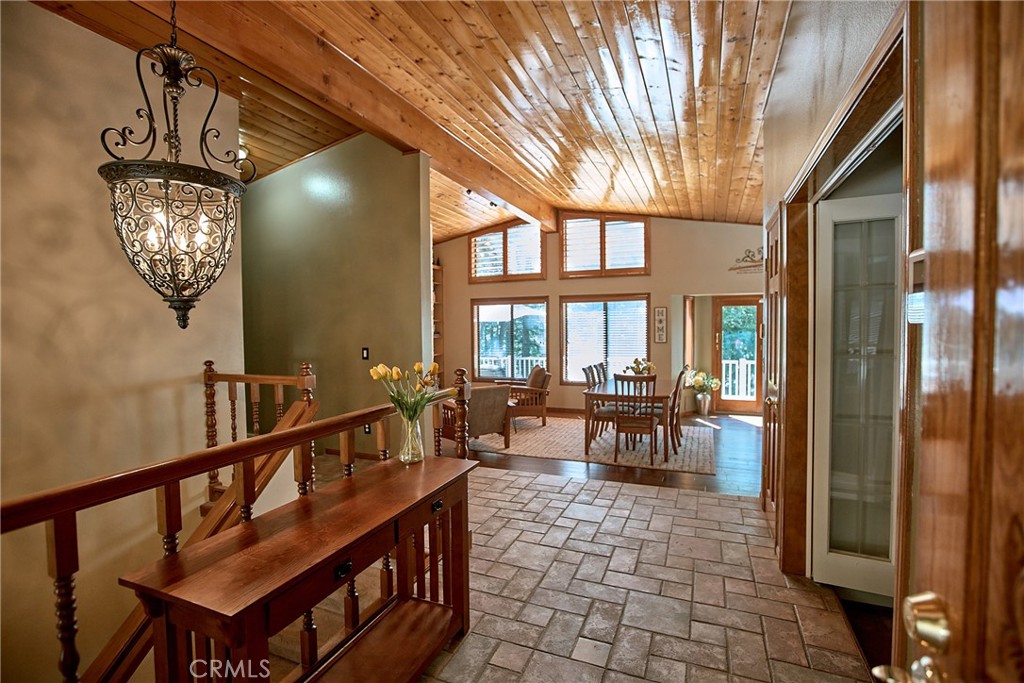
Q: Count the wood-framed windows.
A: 4